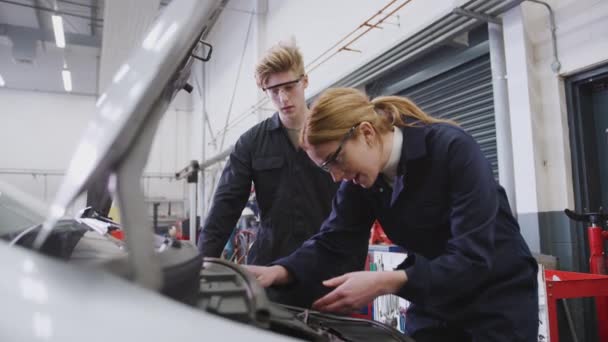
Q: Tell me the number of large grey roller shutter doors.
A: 1